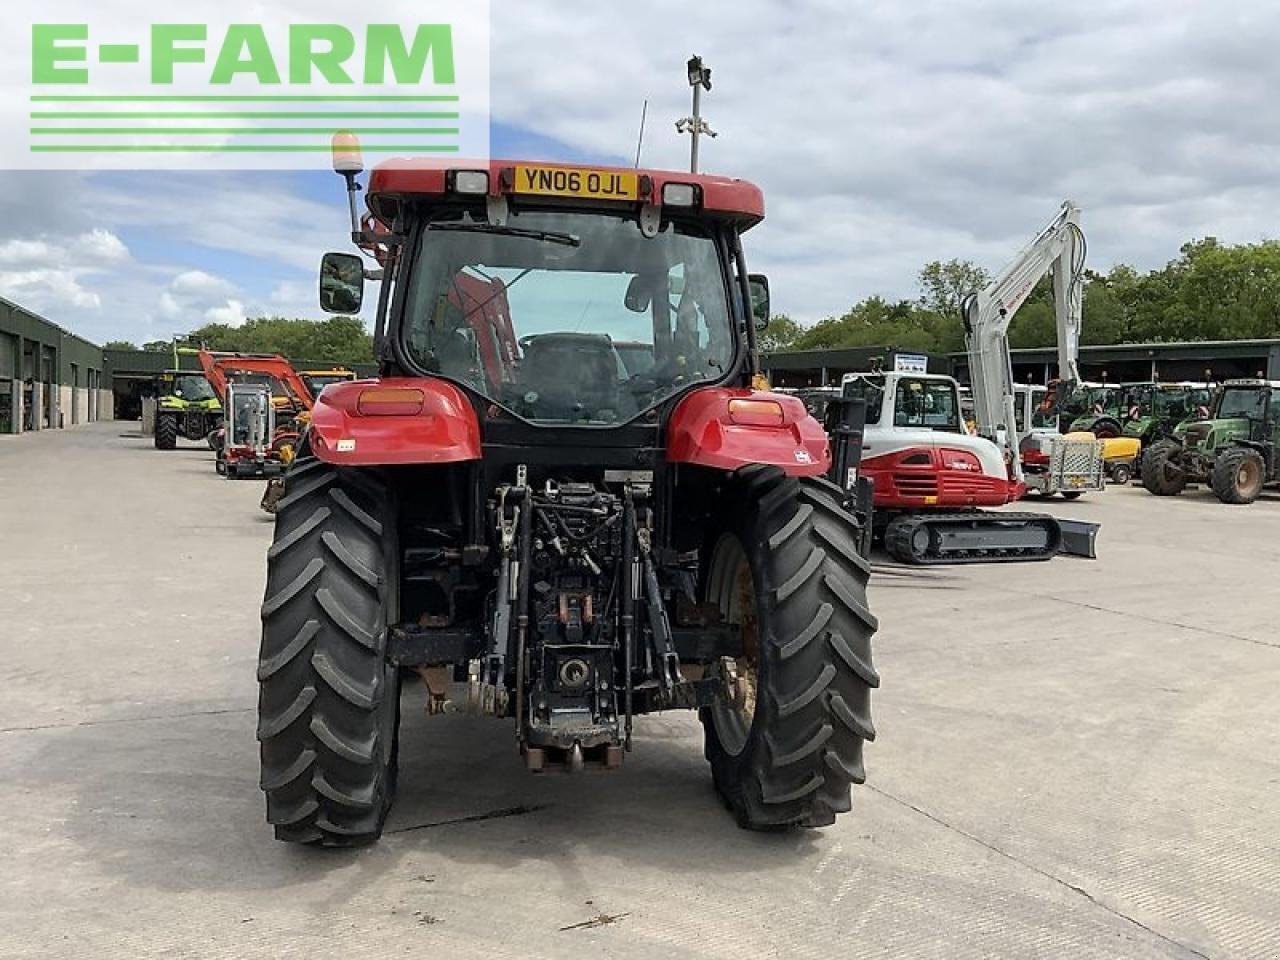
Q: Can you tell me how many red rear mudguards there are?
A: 2